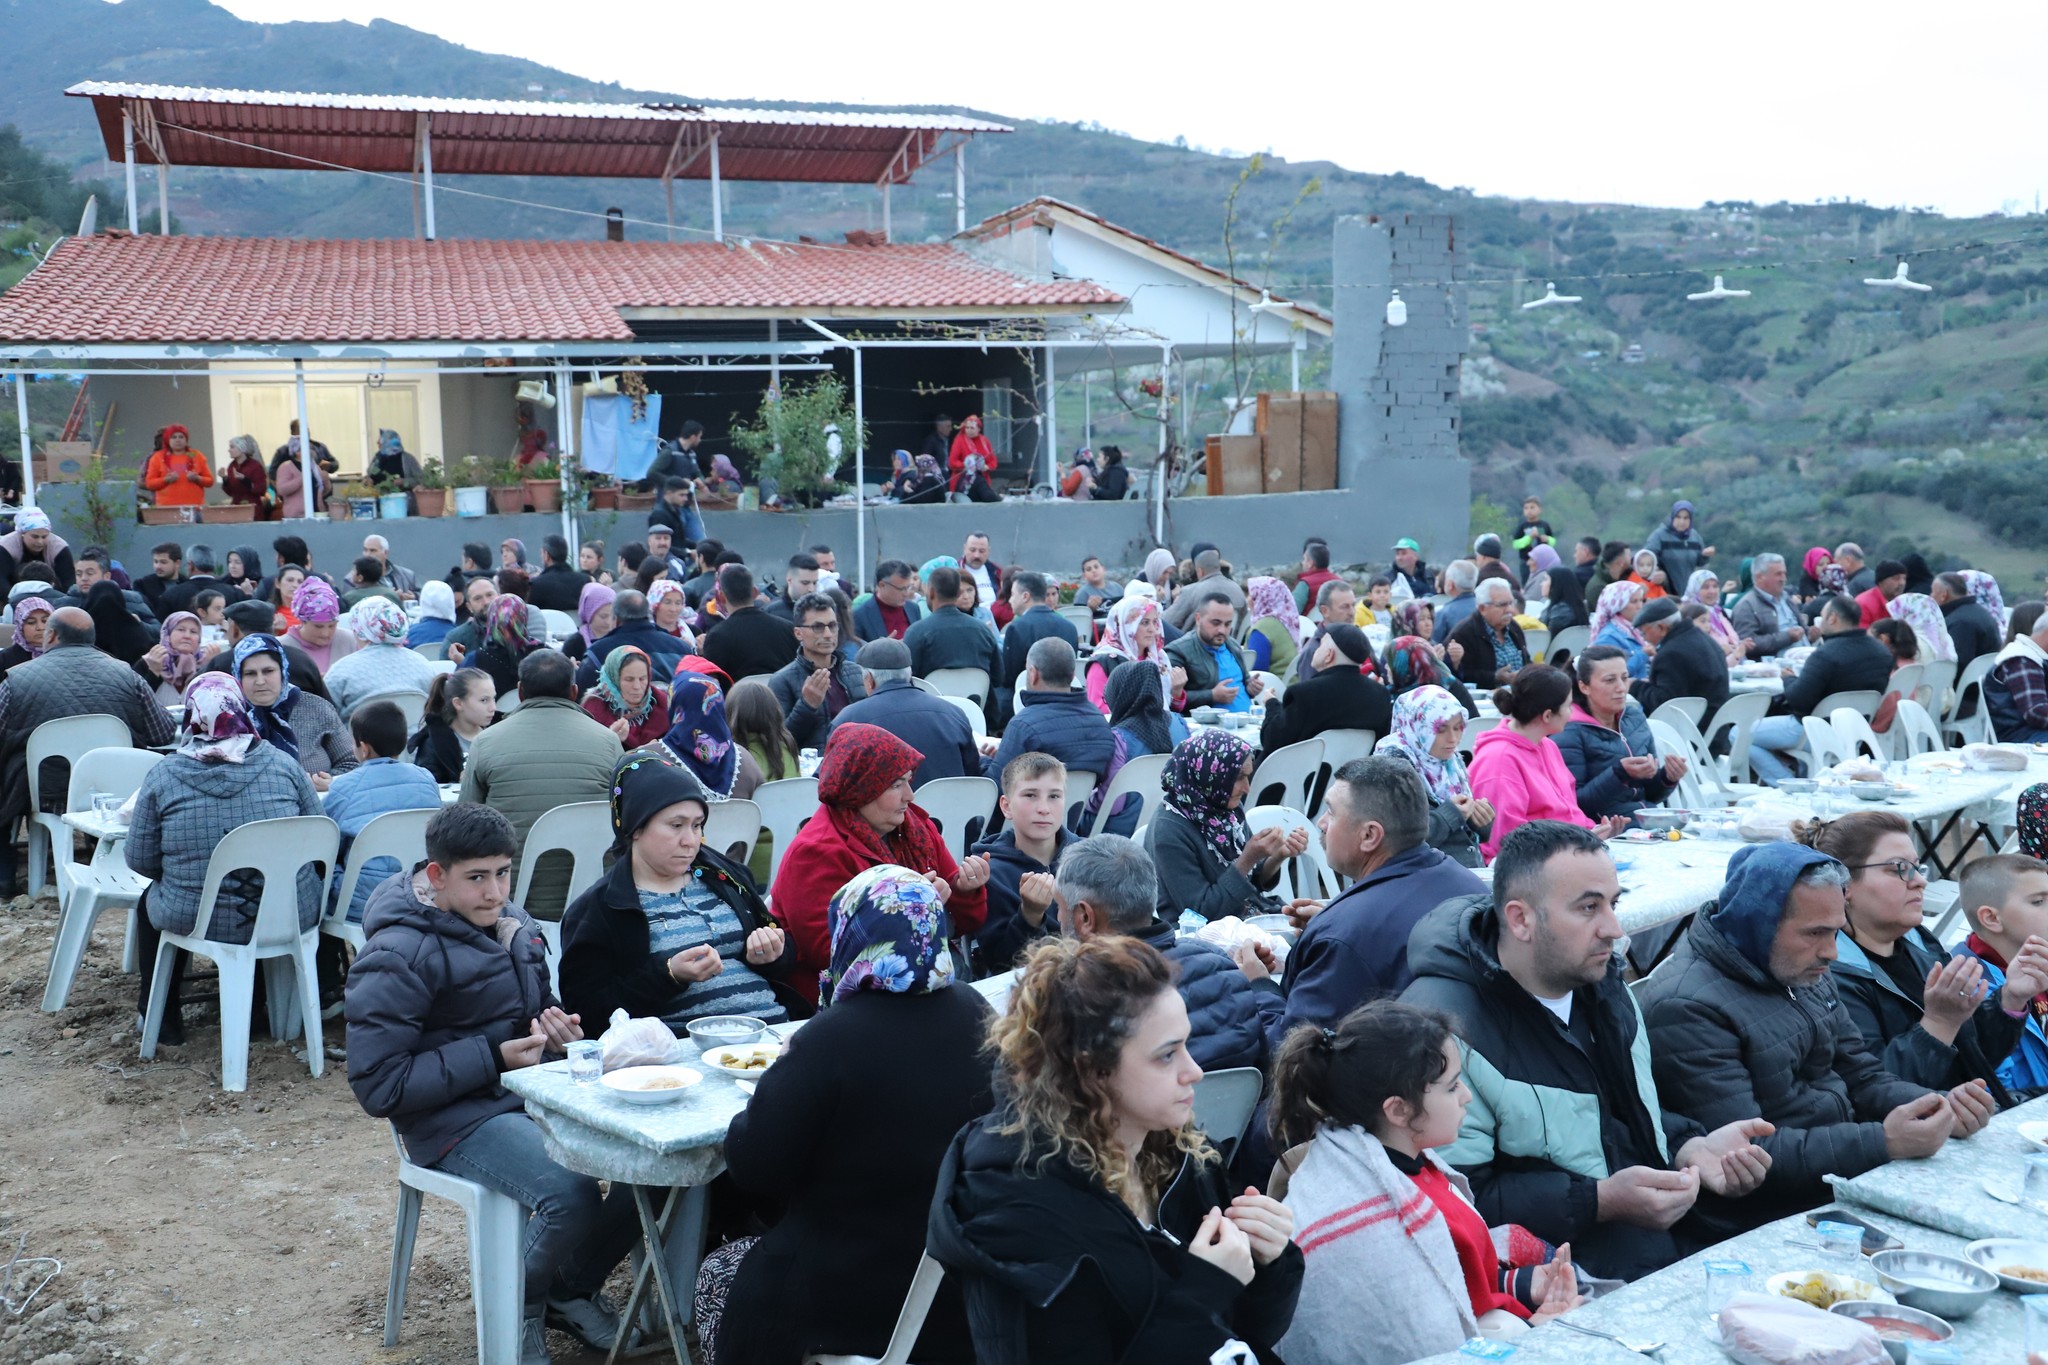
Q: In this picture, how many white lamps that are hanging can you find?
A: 5